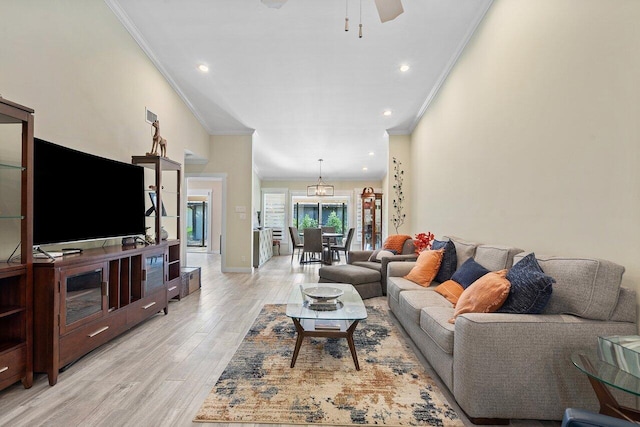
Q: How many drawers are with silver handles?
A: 4